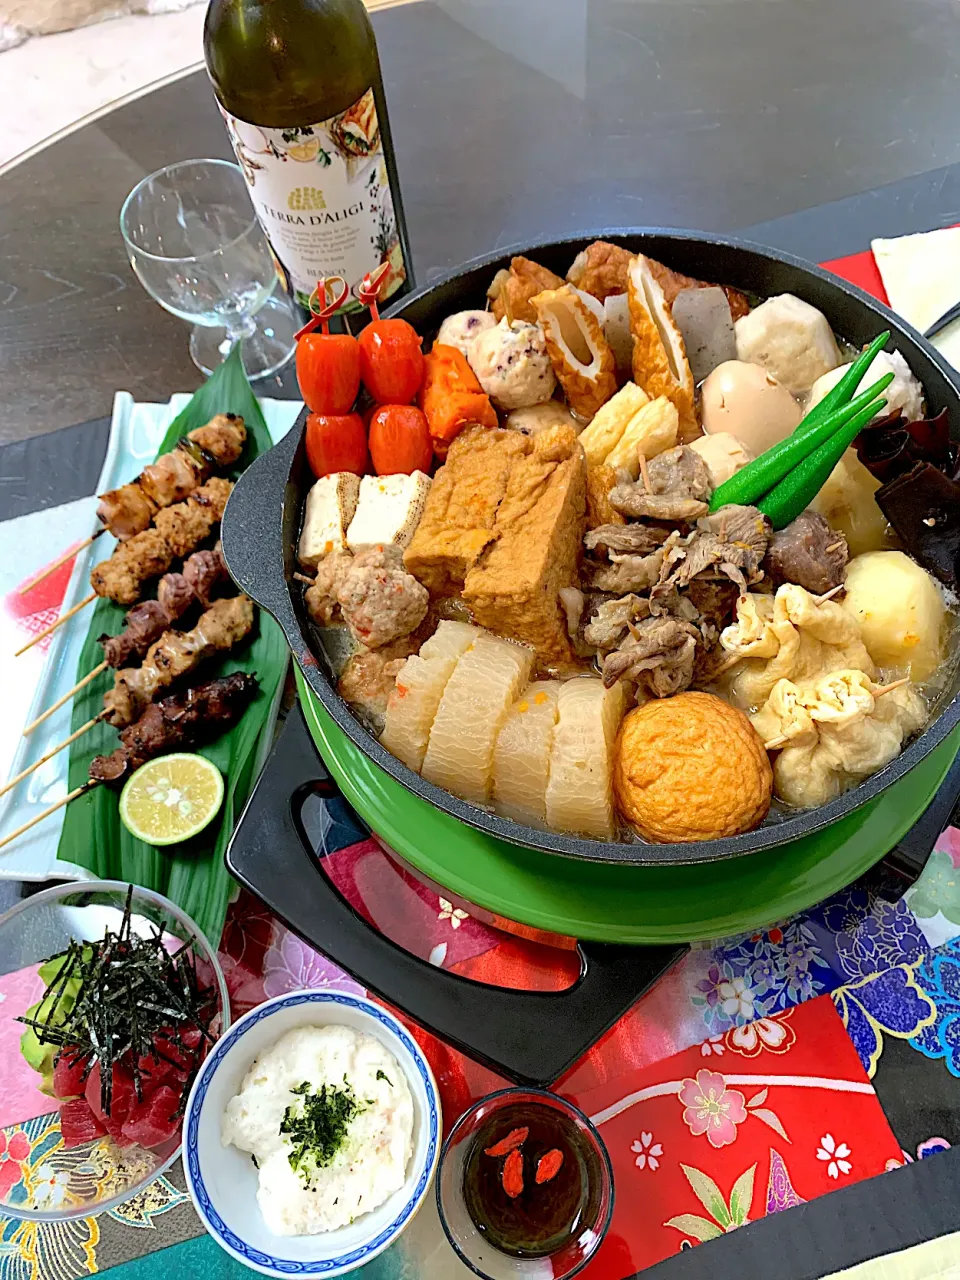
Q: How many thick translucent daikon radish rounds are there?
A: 4